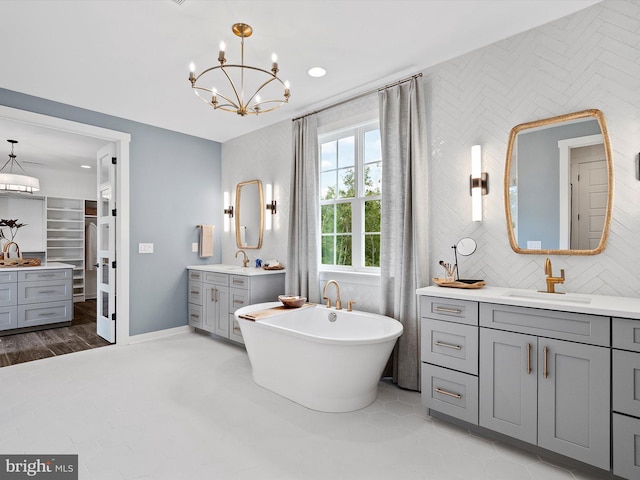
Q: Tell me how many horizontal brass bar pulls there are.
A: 9